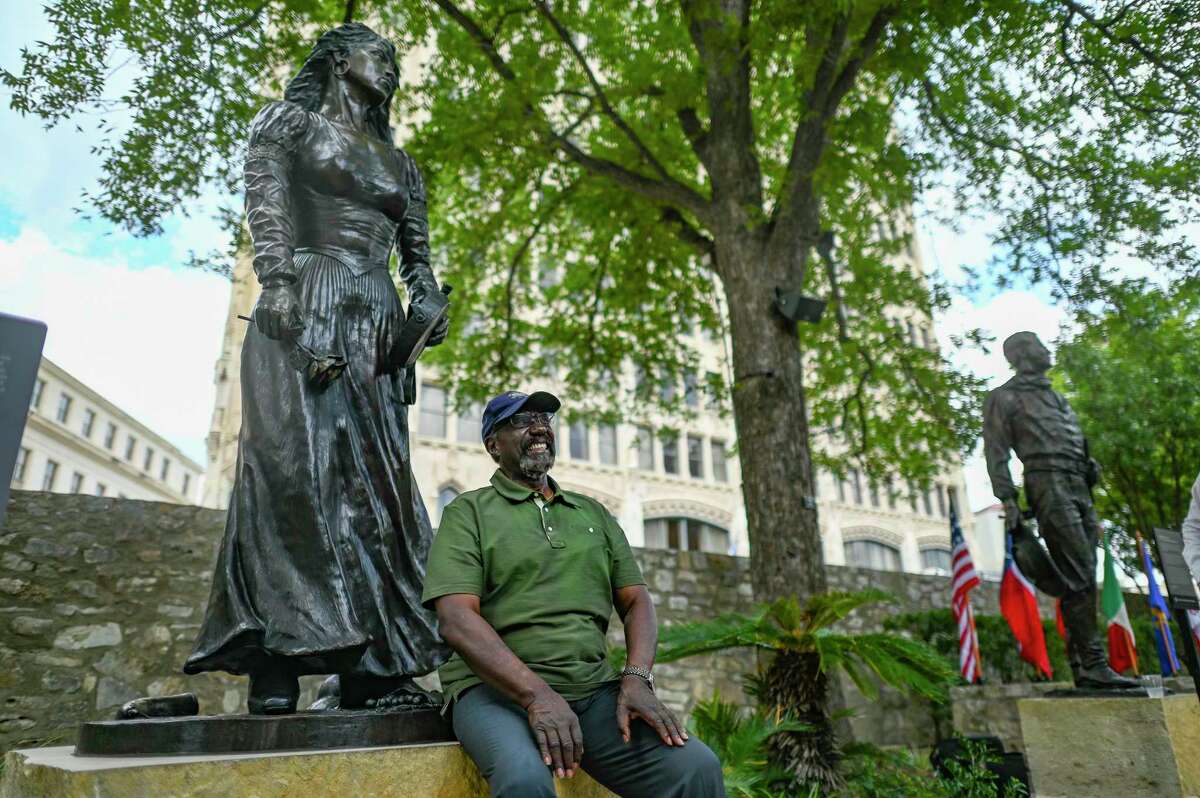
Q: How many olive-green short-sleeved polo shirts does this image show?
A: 1